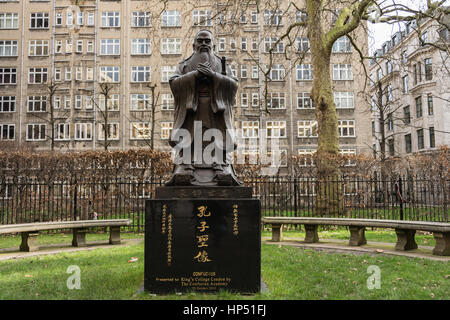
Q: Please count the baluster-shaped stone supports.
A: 8